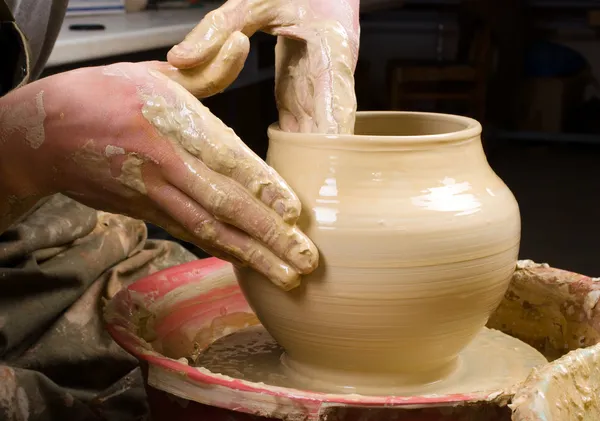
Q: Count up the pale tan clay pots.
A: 1